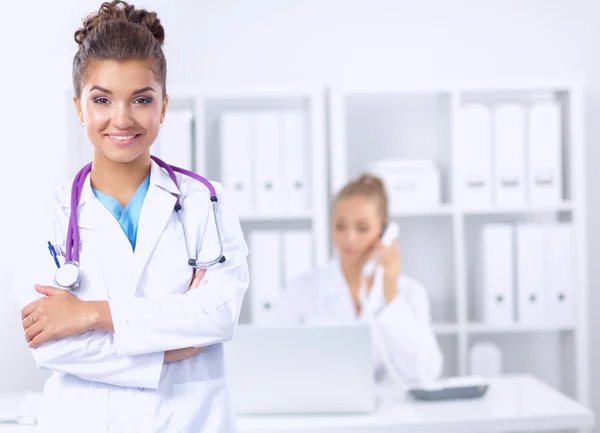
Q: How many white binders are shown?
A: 12